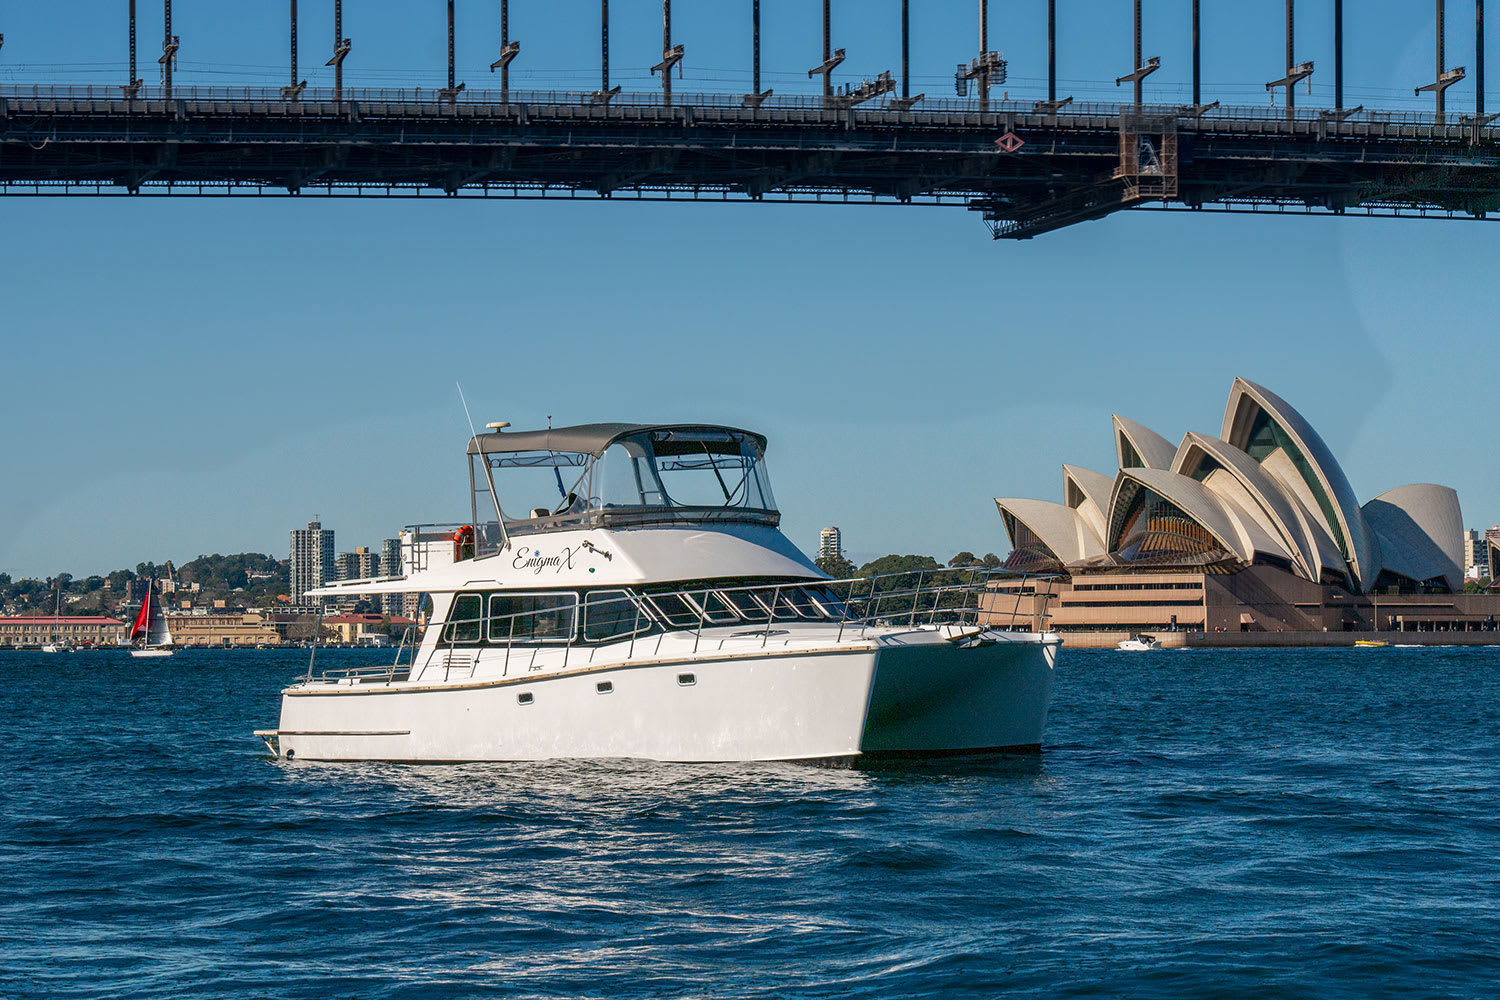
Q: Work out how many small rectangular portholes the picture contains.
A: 3